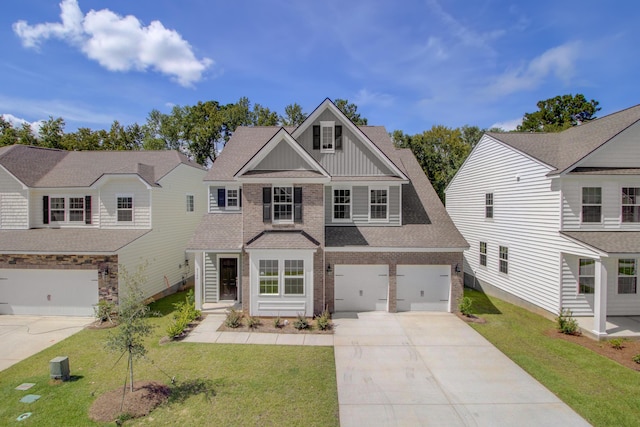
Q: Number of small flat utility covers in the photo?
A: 3